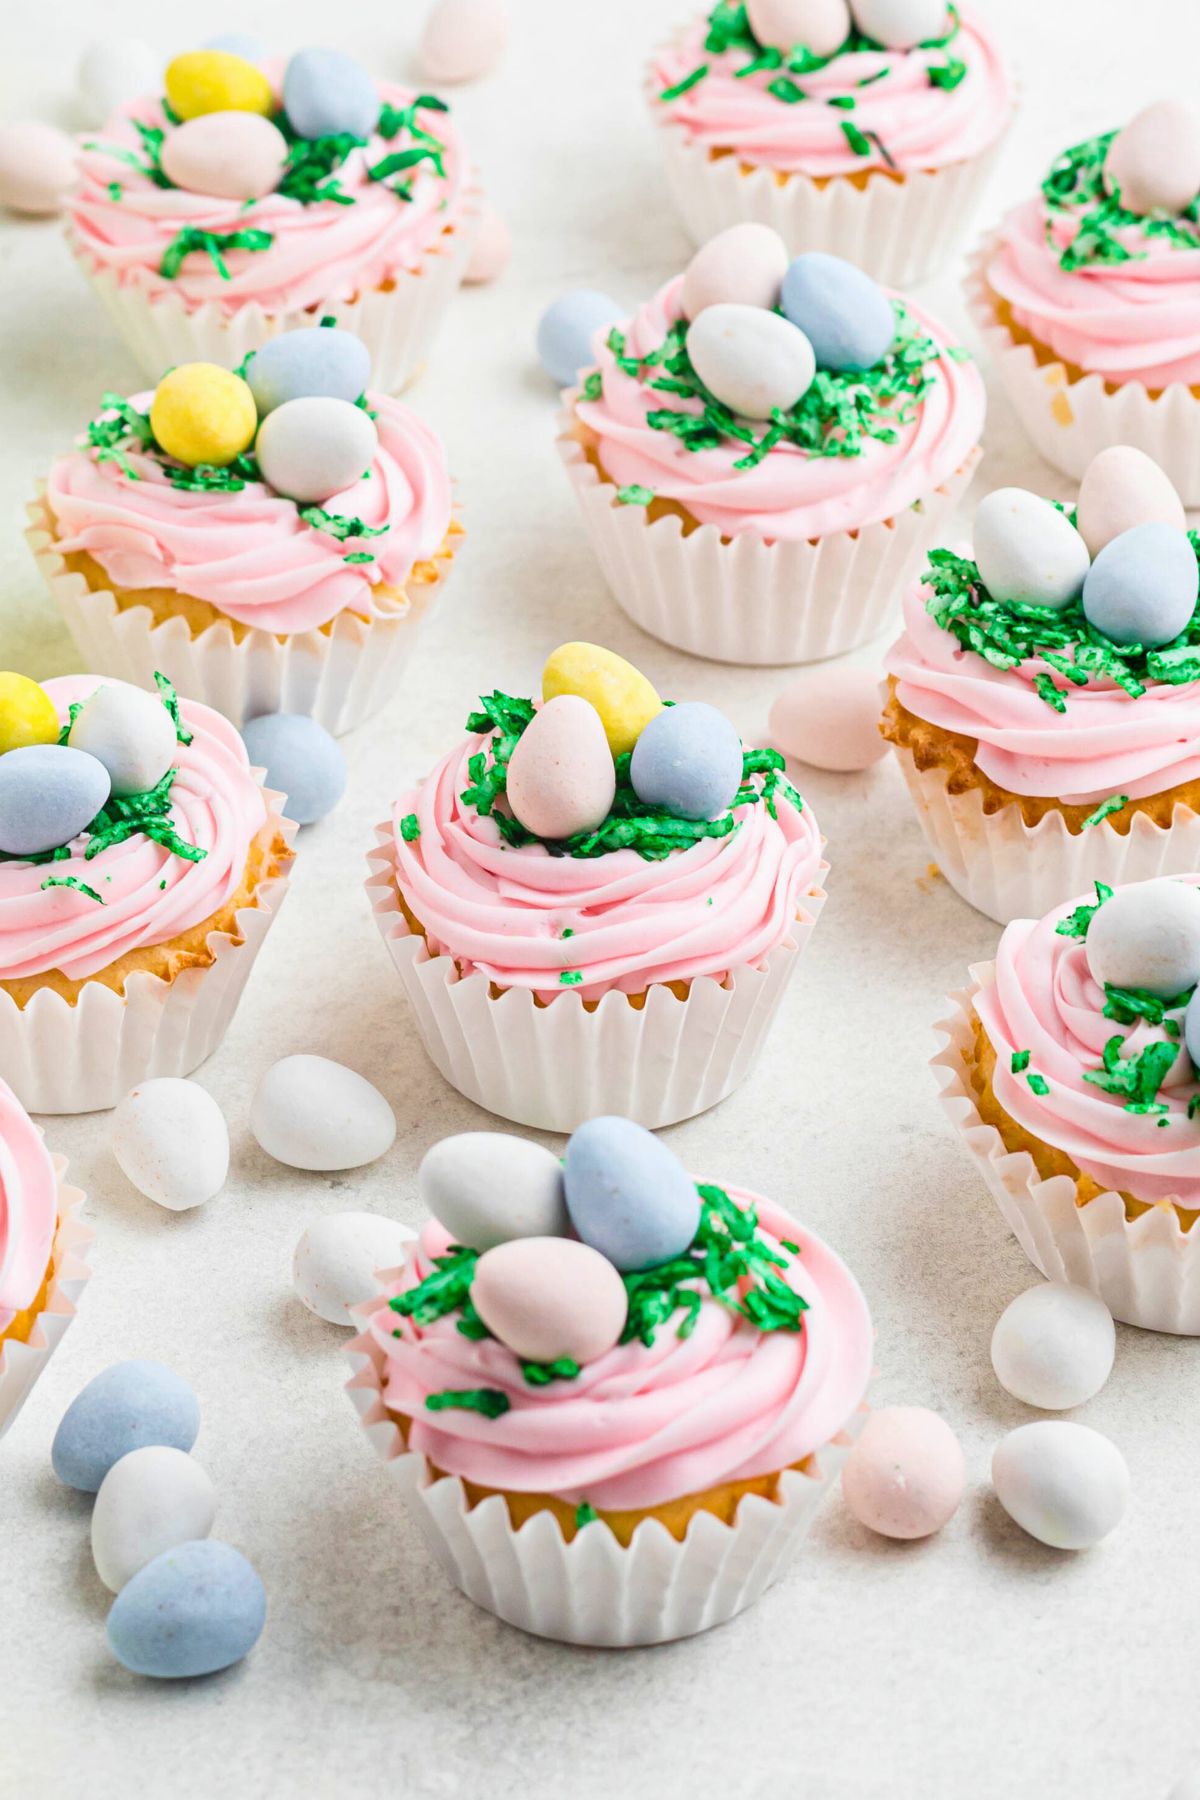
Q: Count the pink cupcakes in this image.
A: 11